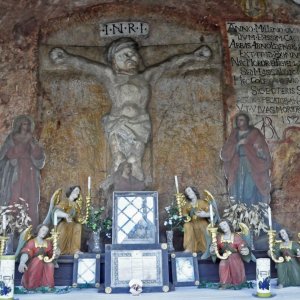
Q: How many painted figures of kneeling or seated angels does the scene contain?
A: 5